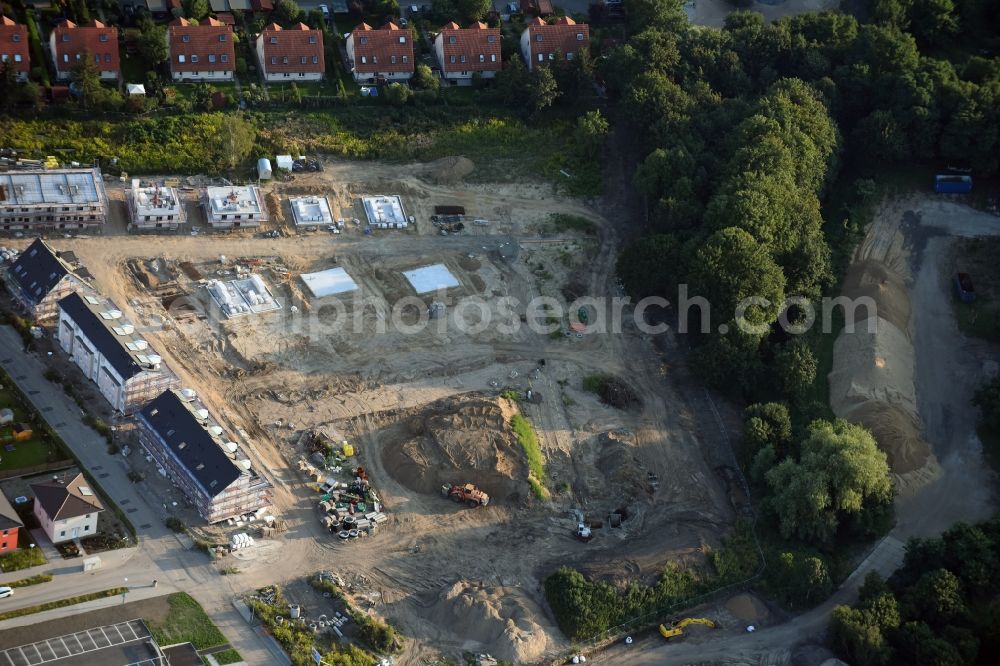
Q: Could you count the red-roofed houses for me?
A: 7